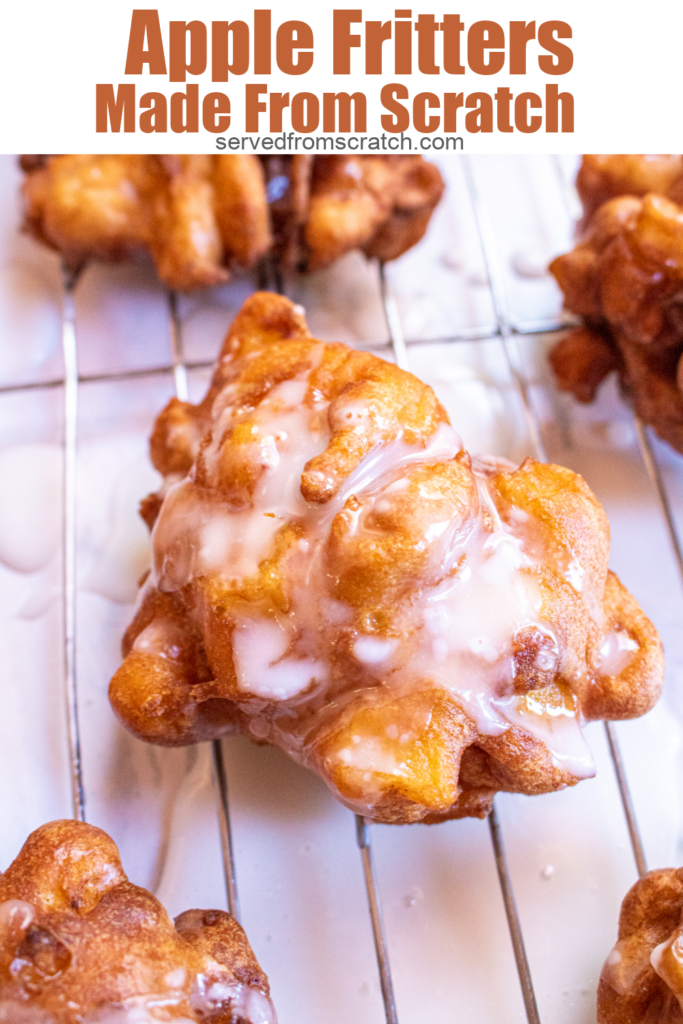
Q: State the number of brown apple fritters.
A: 5